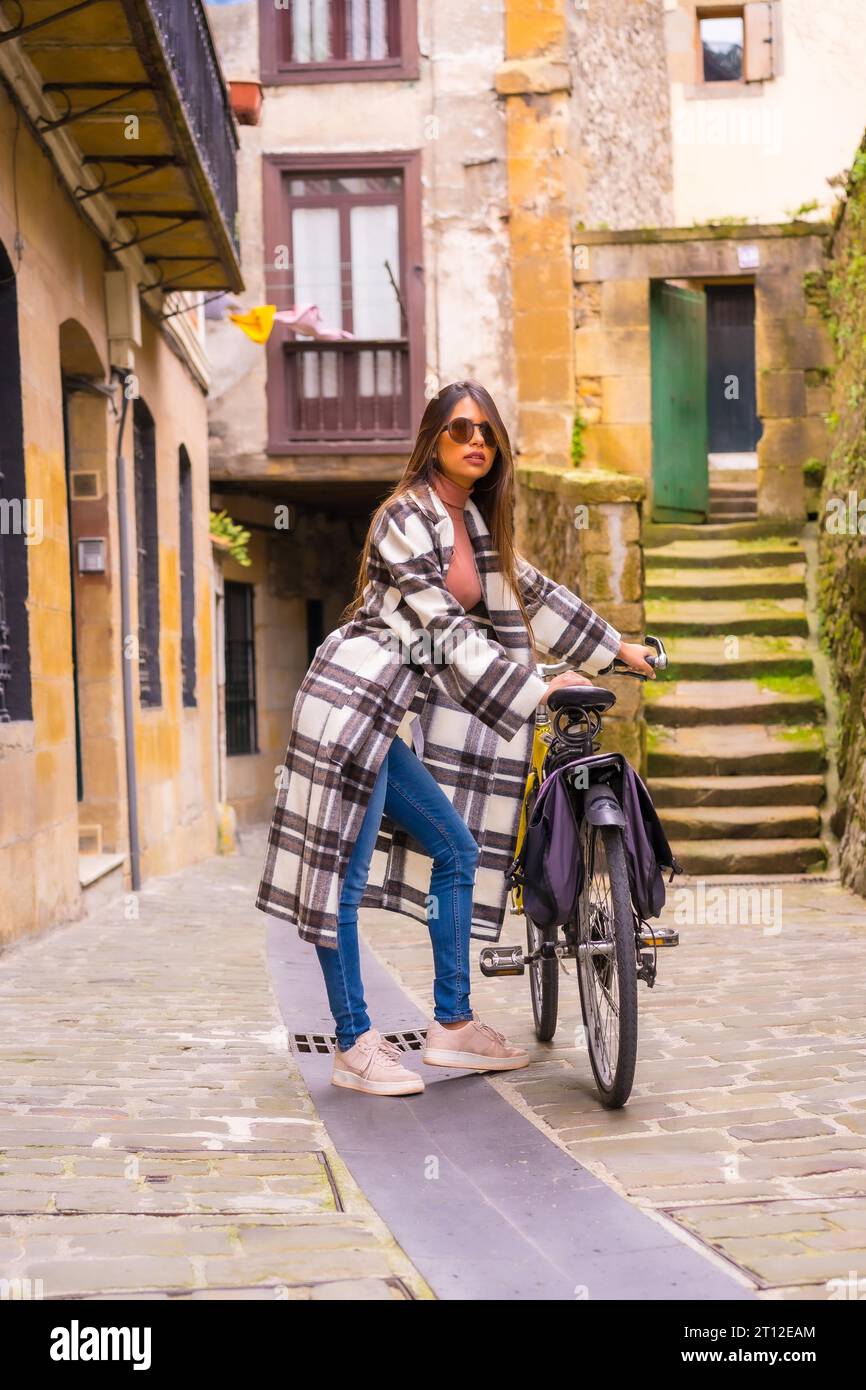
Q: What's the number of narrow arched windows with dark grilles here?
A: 3